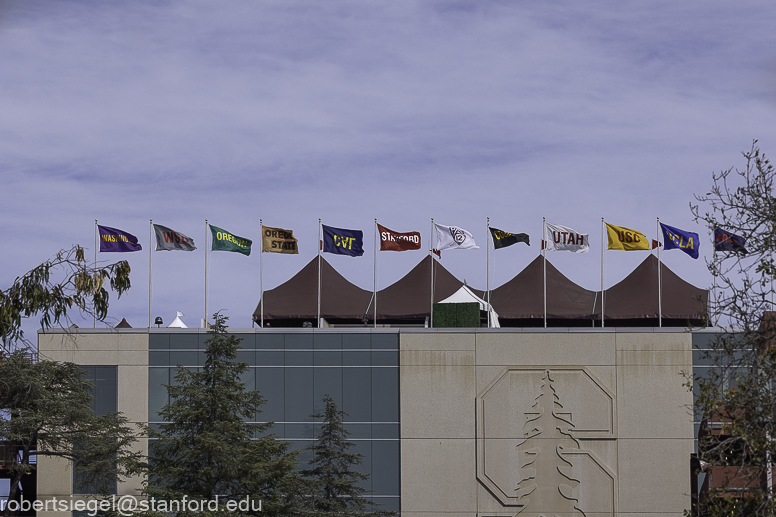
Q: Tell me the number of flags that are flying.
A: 12